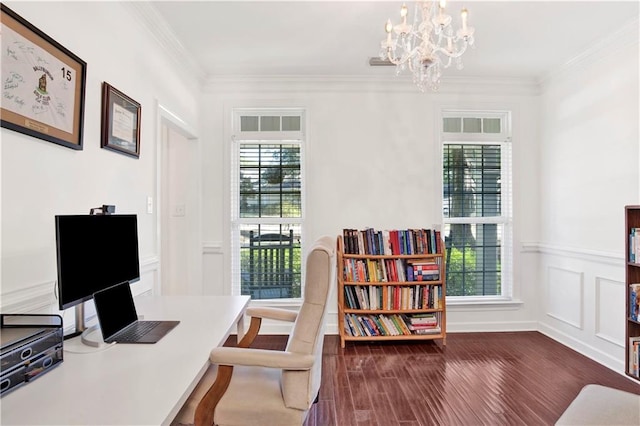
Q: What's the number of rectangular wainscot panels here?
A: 2